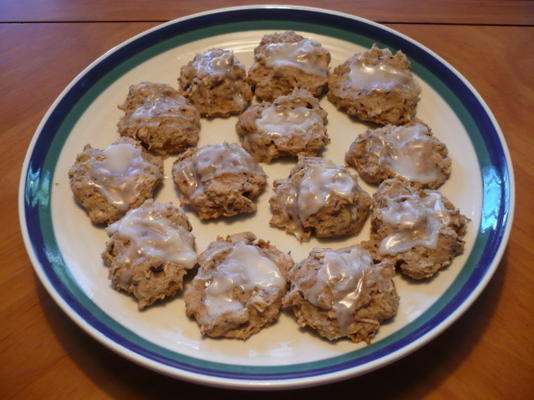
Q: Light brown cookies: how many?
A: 13